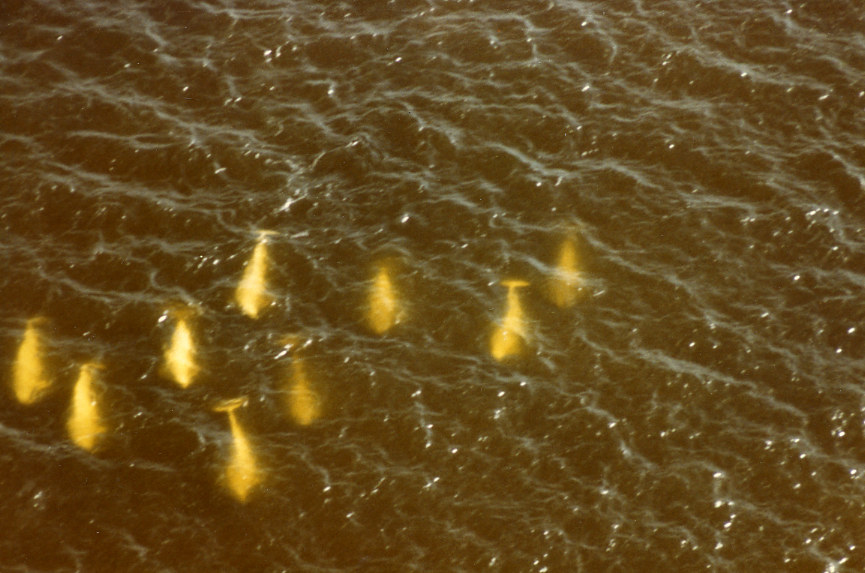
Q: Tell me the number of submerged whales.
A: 9